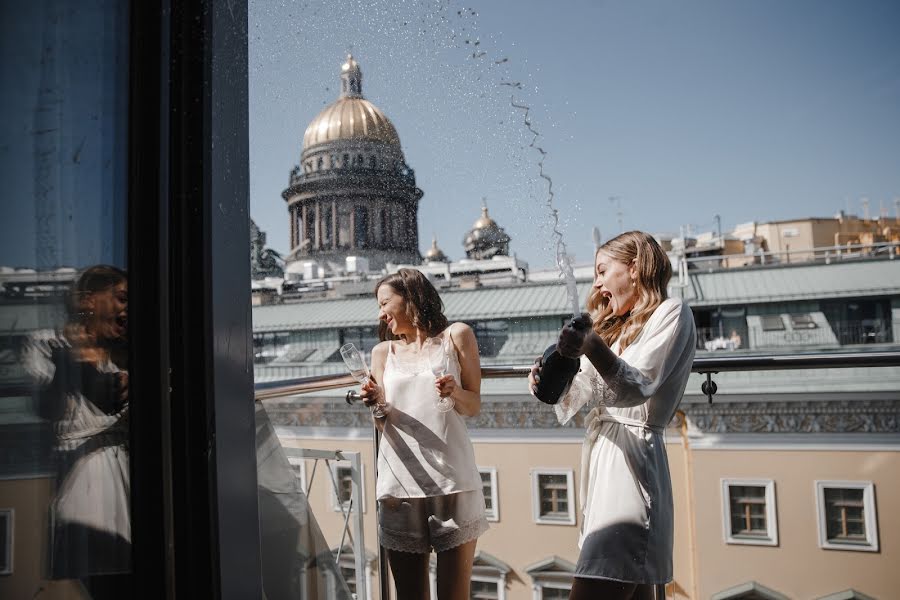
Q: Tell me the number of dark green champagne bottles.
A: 1